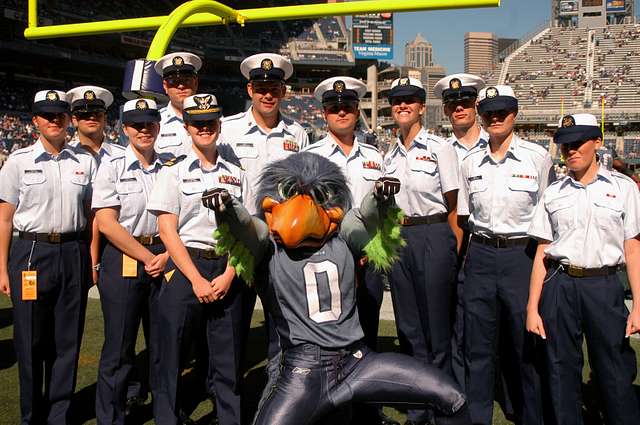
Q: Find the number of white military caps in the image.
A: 11